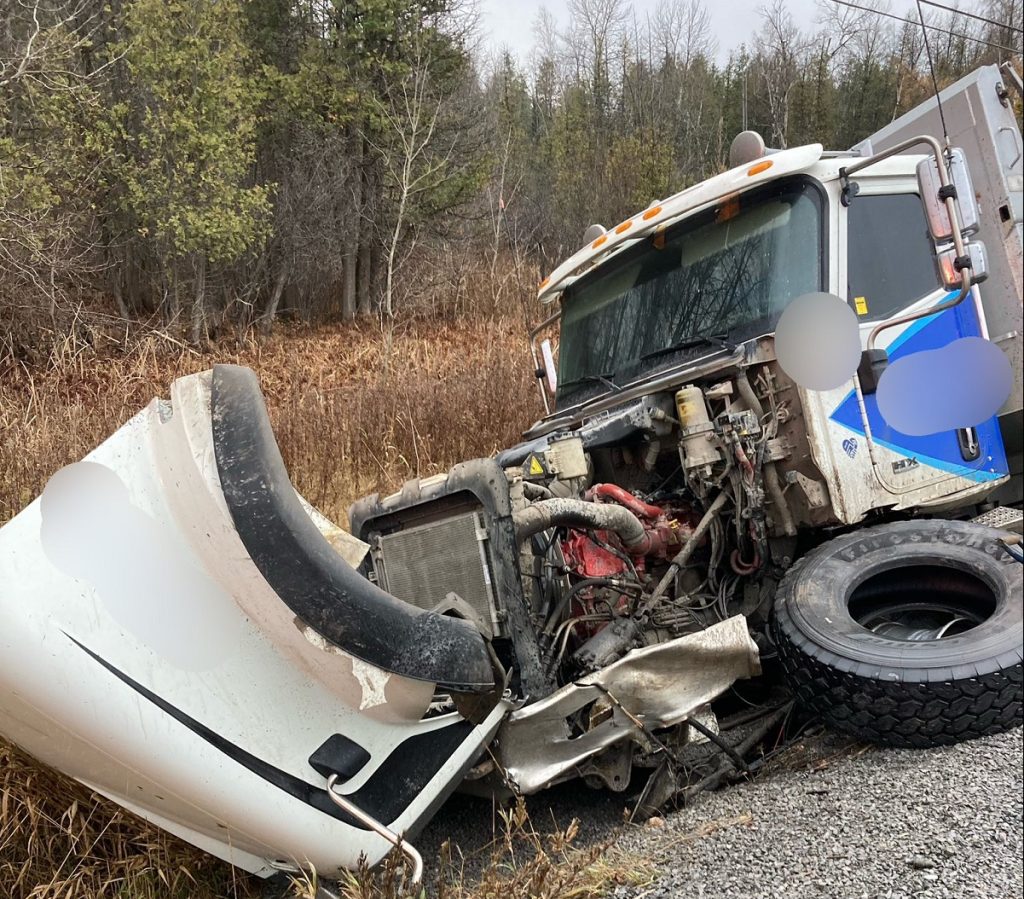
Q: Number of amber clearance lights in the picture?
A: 5